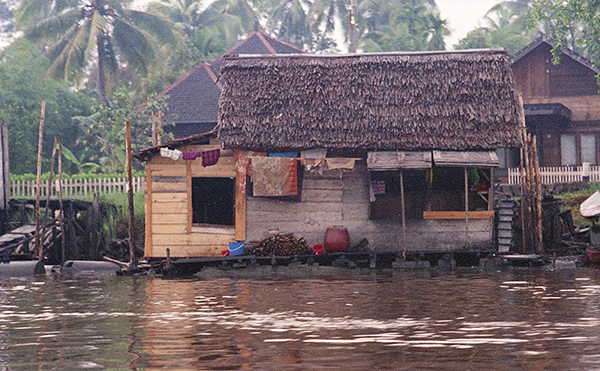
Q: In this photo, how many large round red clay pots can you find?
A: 1